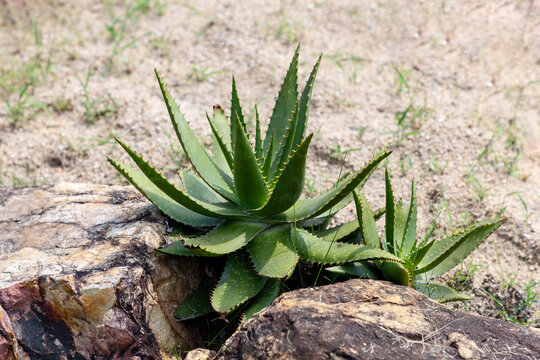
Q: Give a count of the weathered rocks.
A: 2